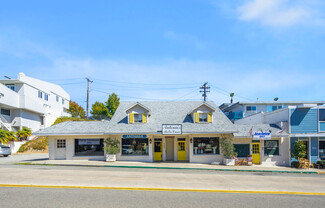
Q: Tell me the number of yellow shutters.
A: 4